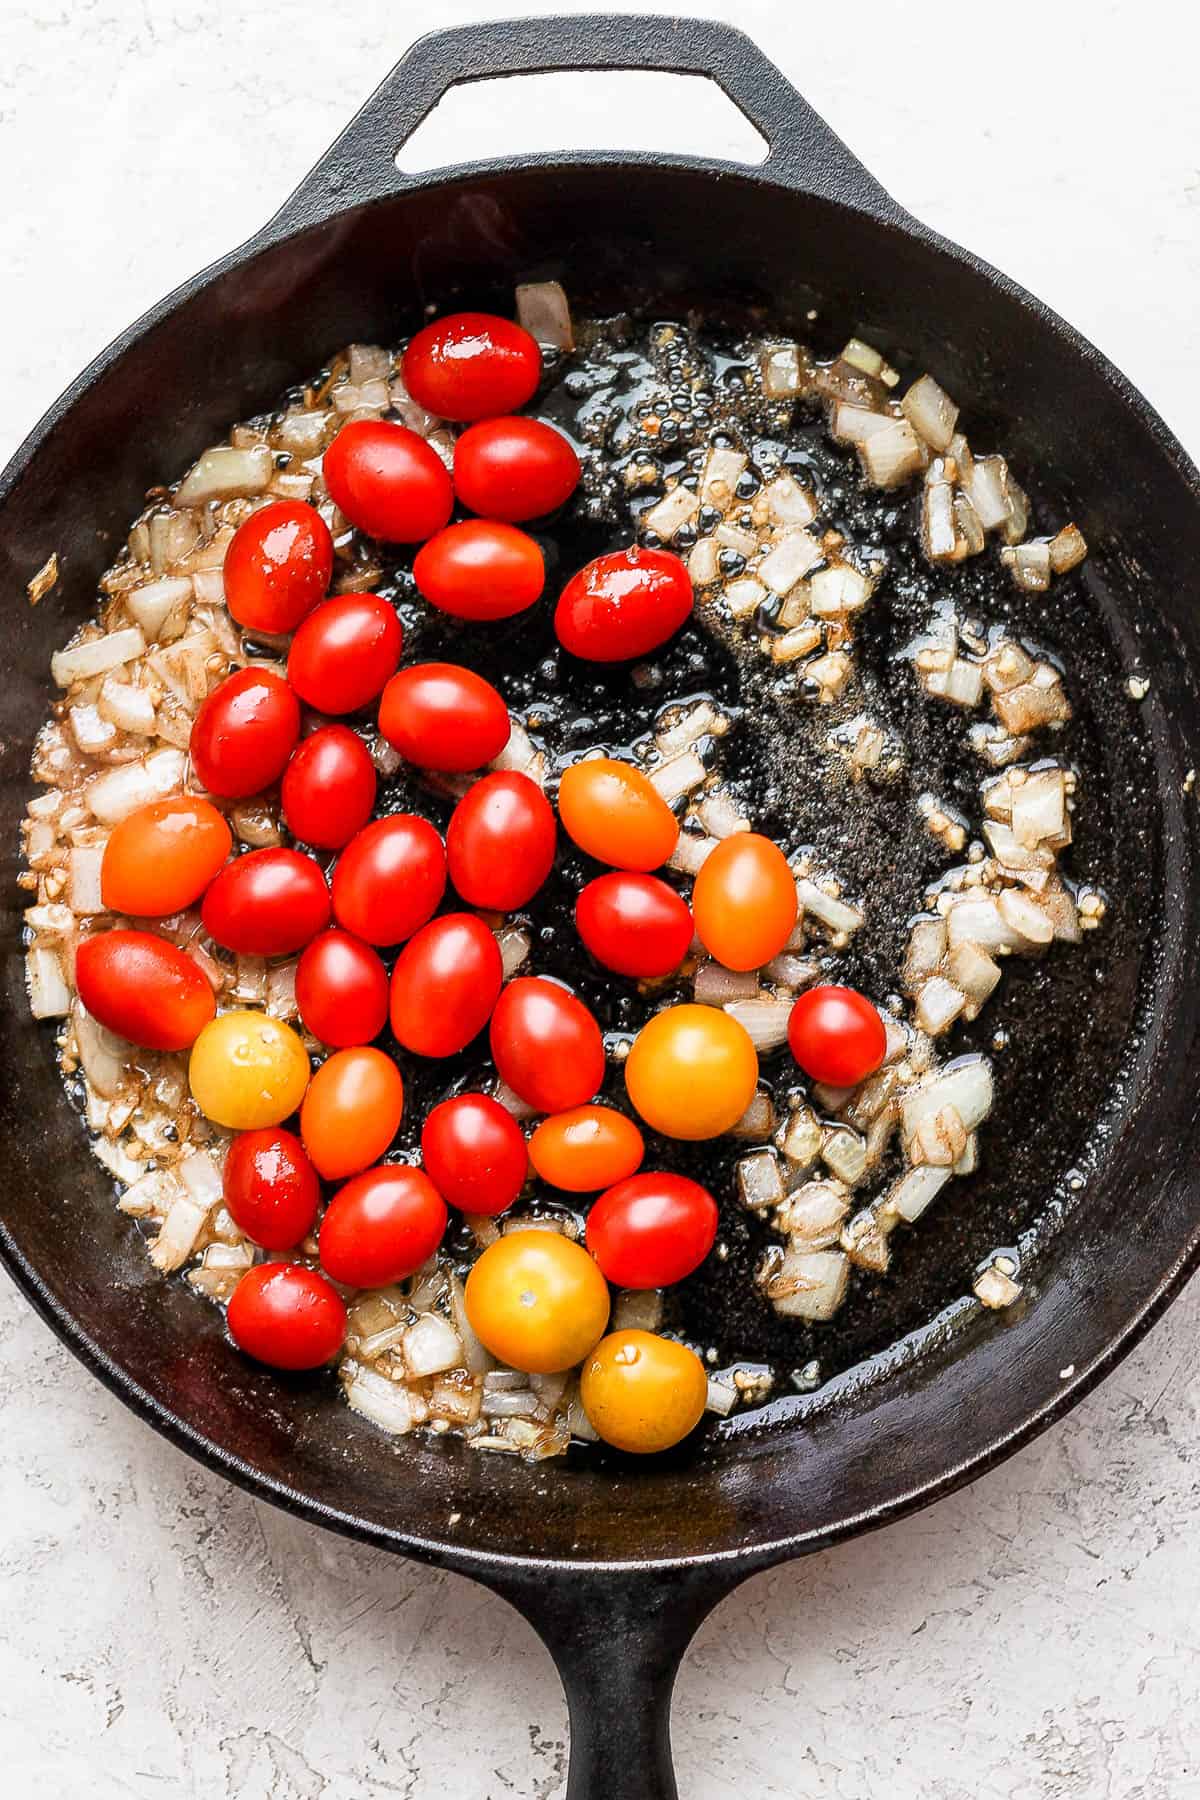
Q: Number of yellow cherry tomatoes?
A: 4